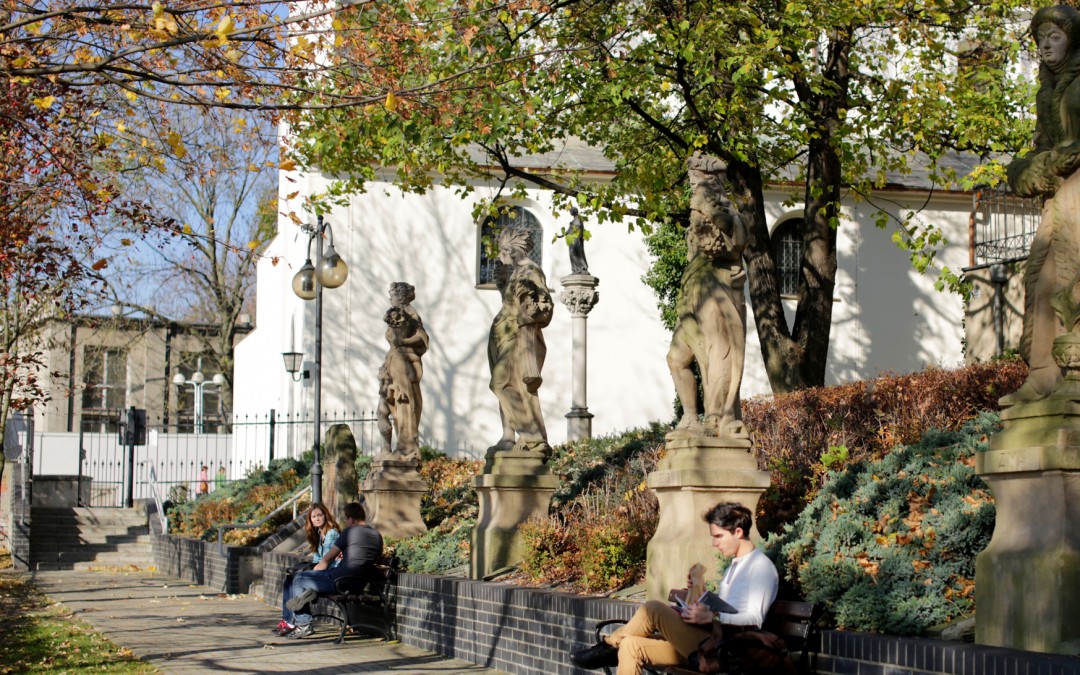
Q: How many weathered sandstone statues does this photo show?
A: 4